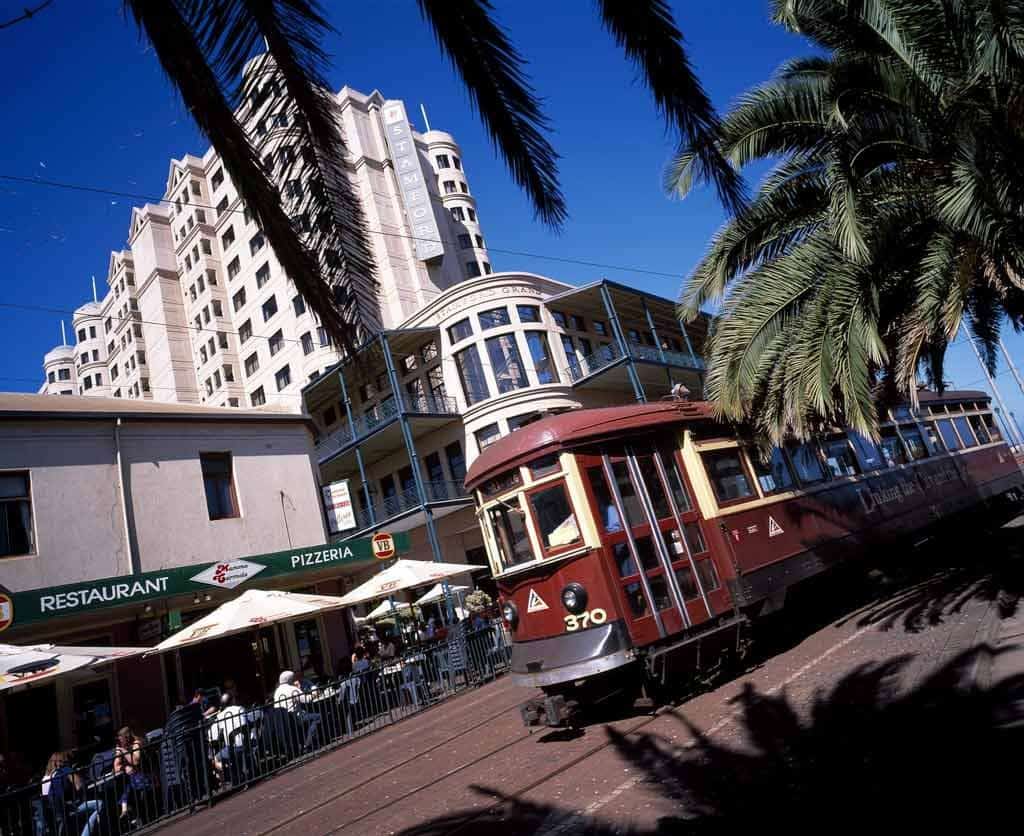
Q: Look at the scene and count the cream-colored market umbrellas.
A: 5